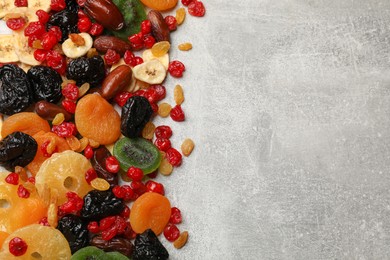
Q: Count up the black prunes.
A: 9